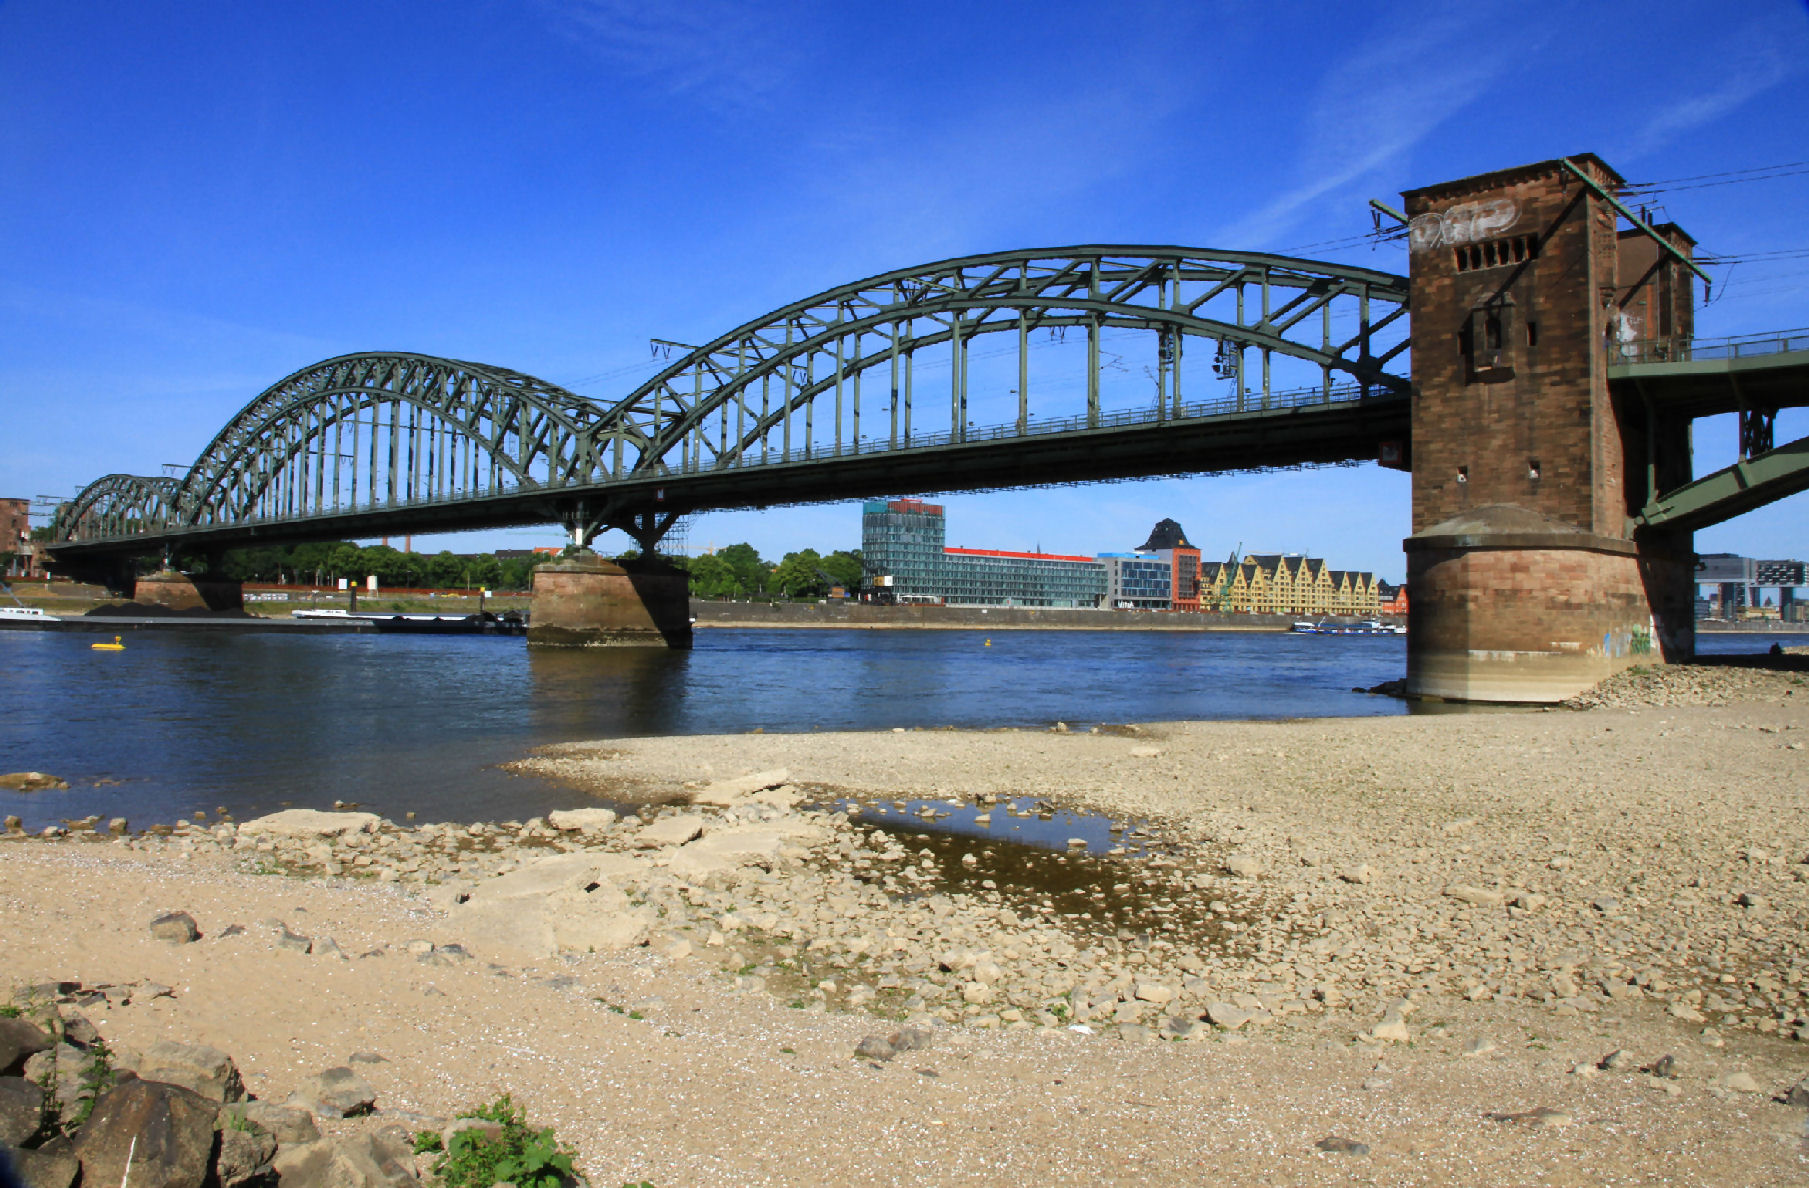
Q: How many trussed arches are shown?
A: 3